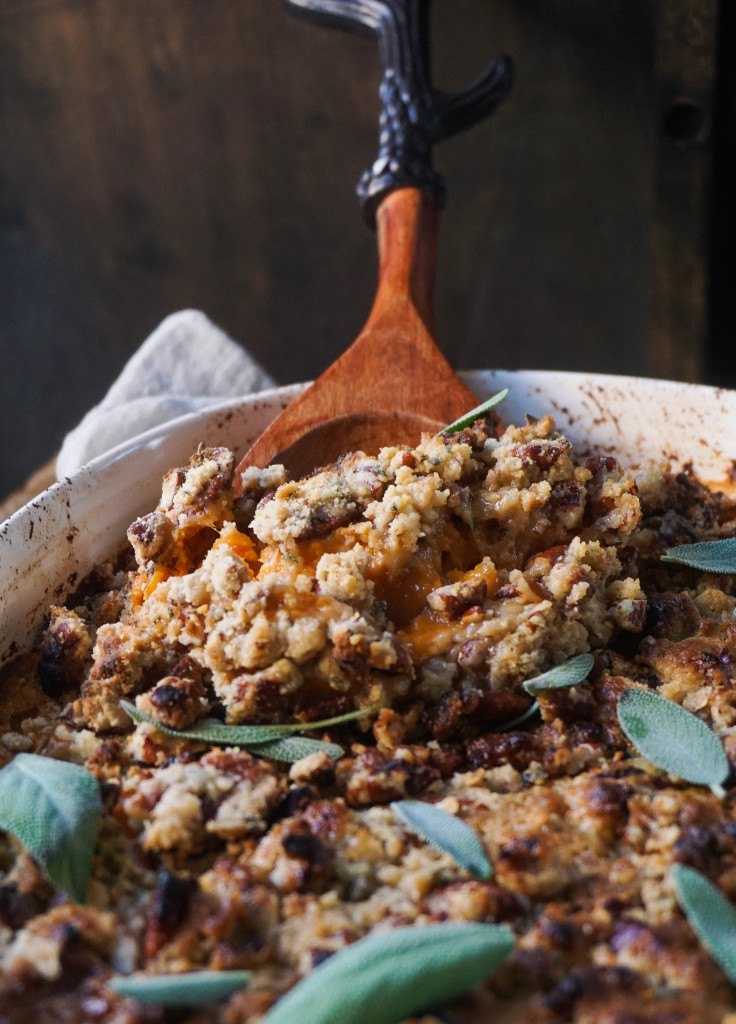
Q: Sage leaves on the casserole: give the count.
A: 11